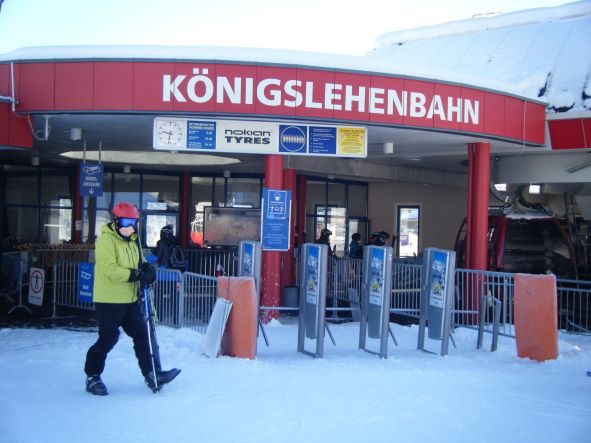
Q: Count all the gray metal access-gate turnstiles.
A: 4